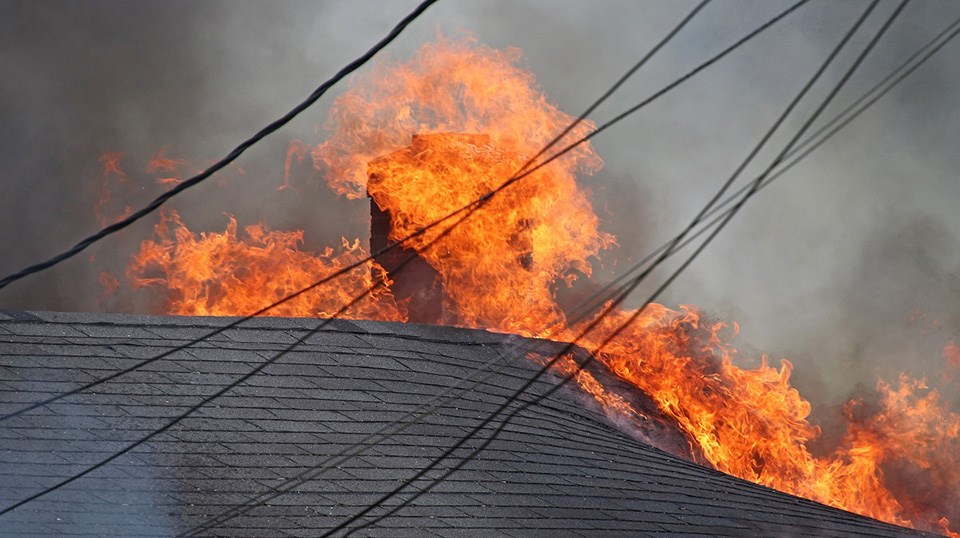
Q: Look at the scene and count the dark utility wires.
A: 7